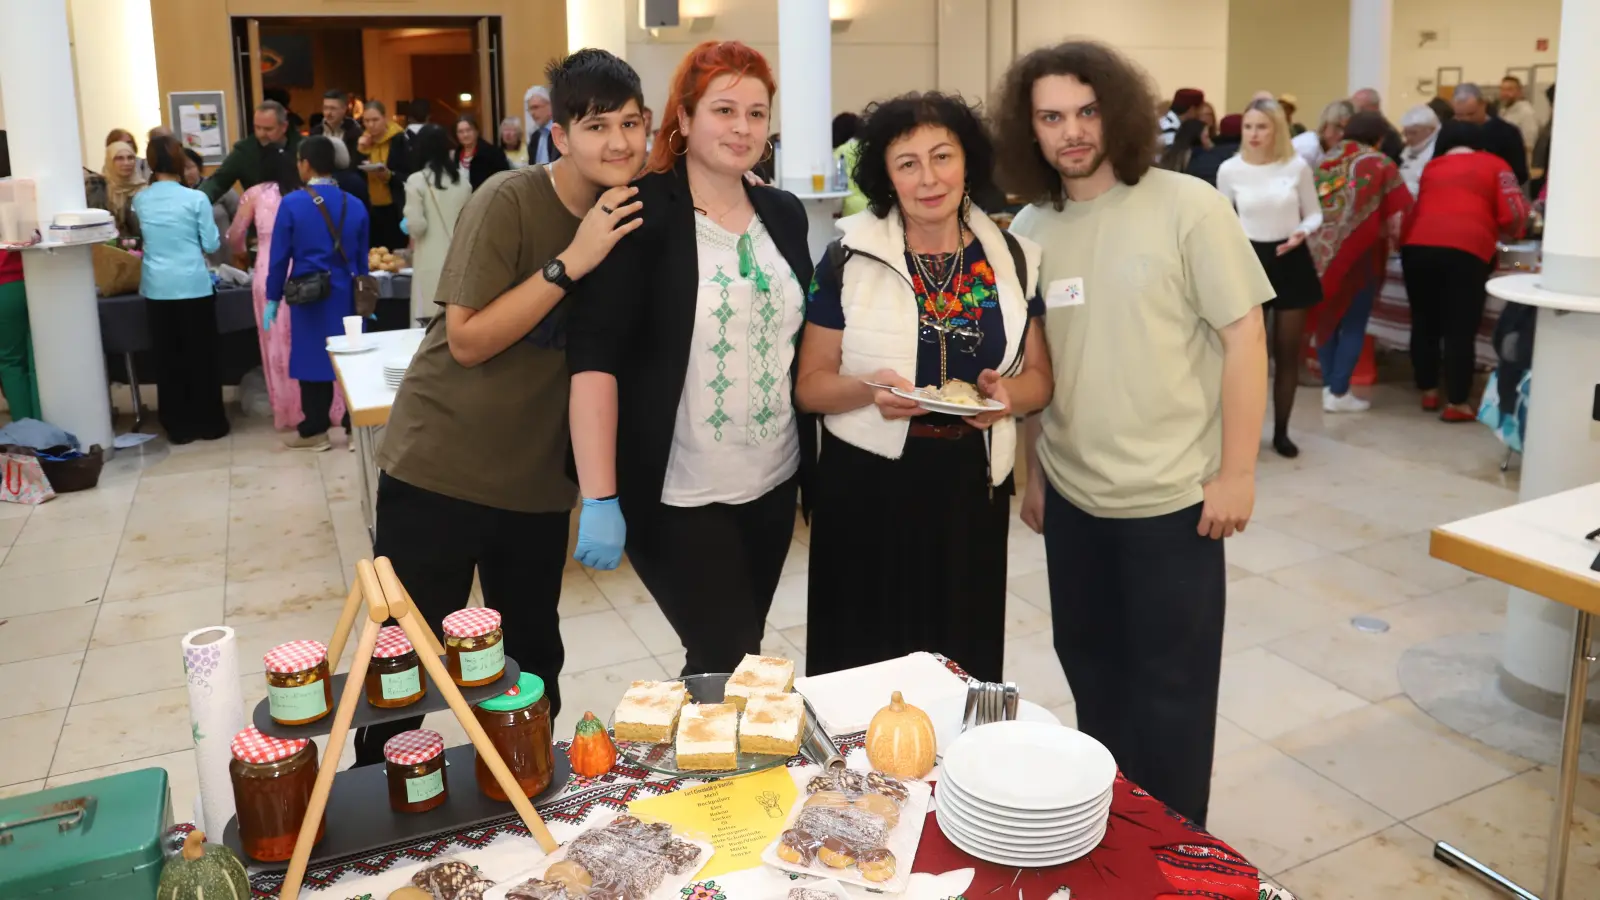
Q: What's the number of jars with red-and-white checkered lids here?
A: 5